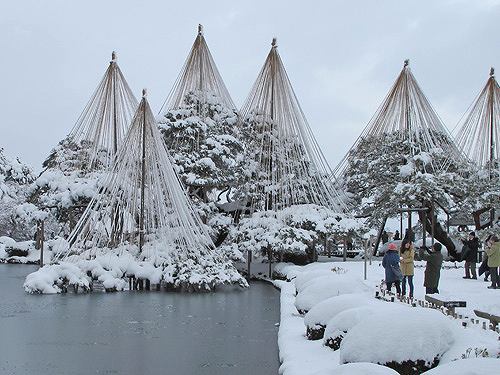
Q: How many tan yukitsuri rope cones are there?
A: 6